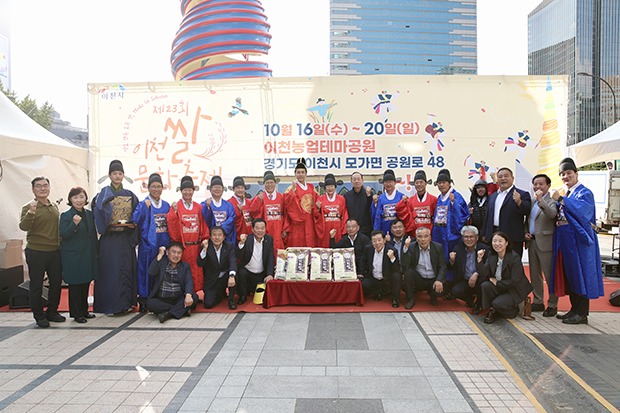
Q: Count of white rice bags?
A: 4